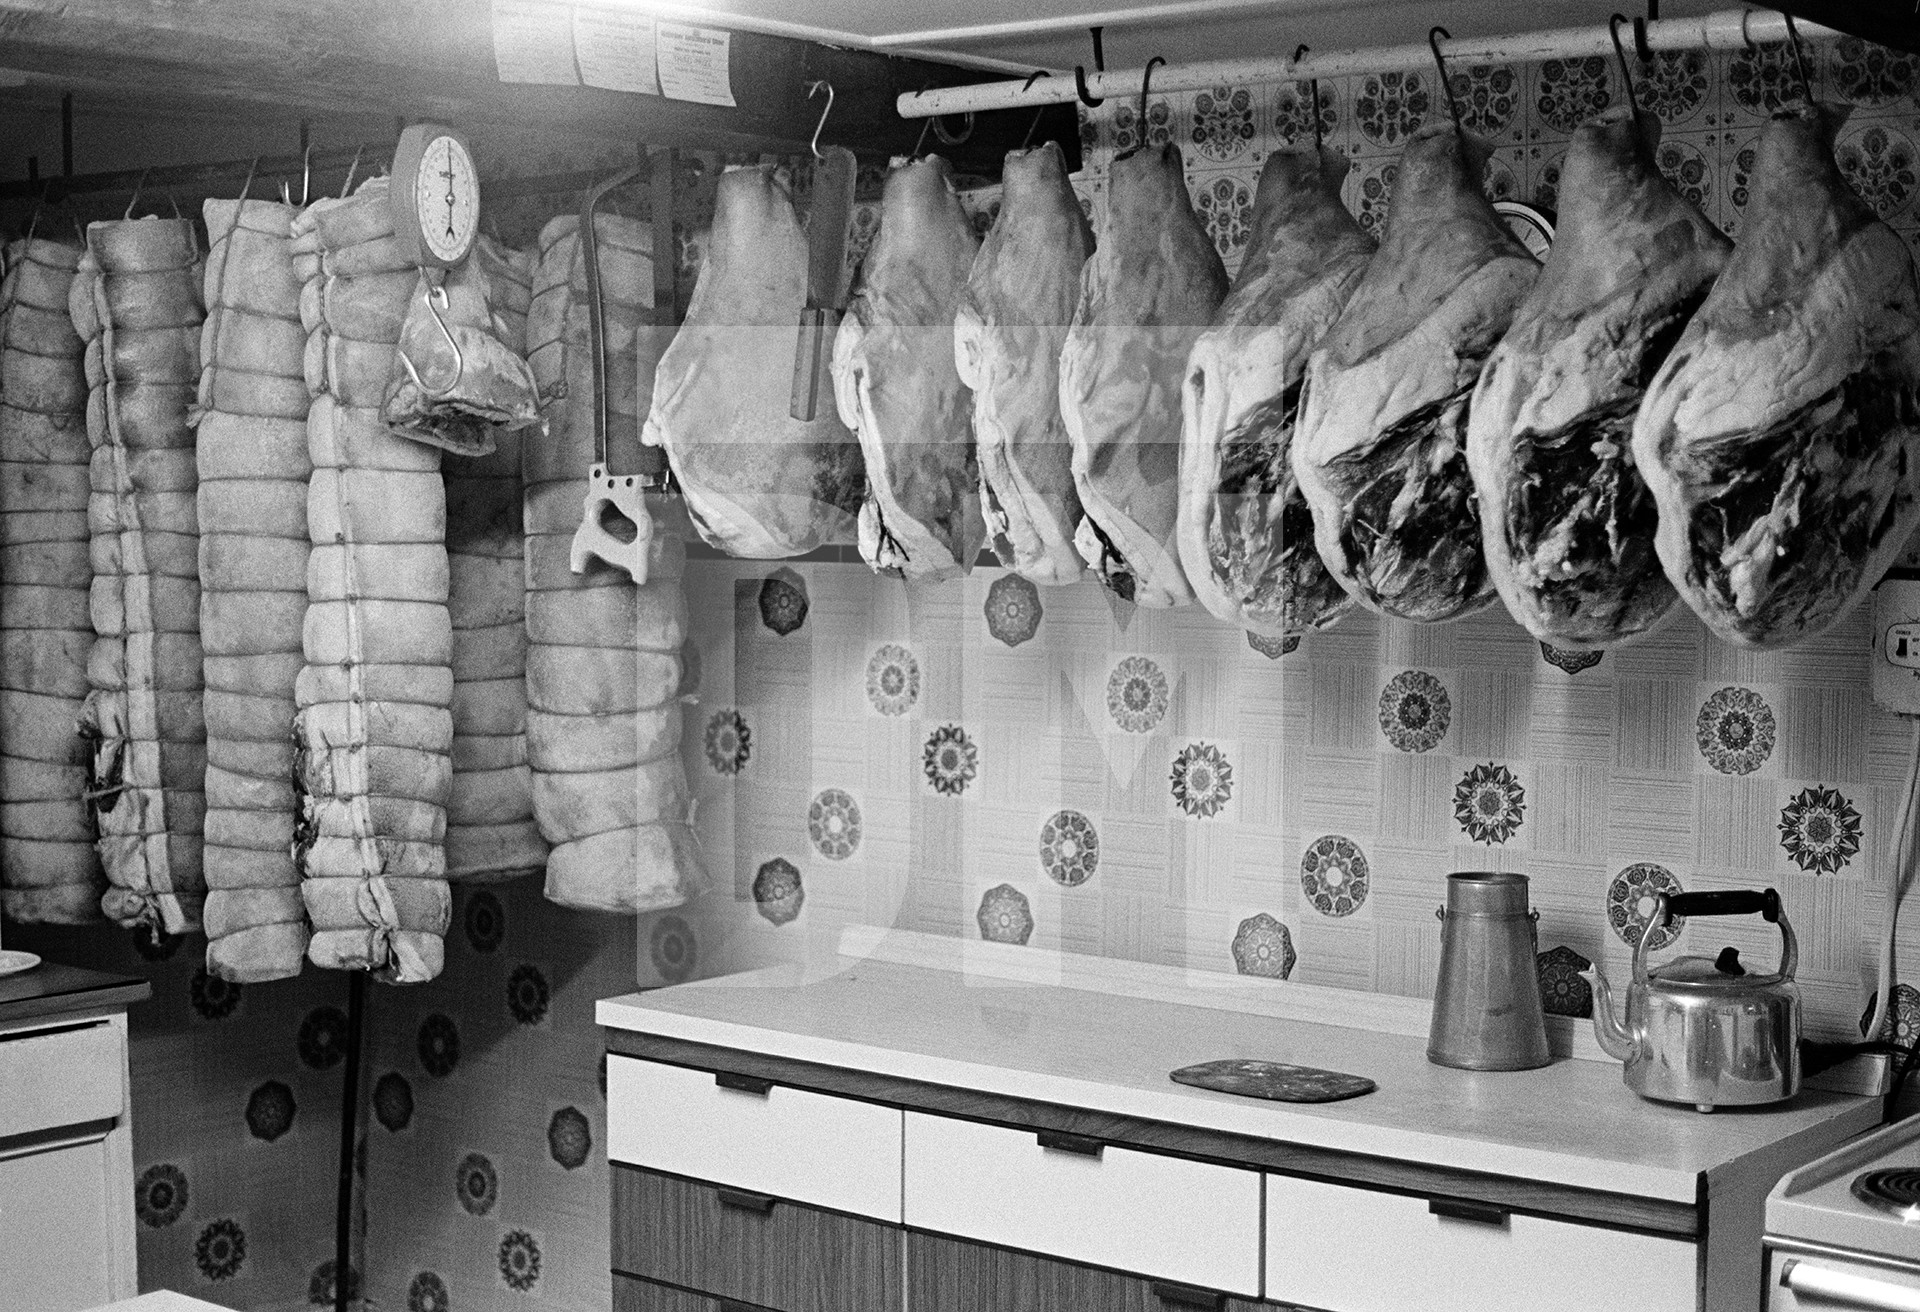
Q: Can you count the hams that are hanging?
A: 8